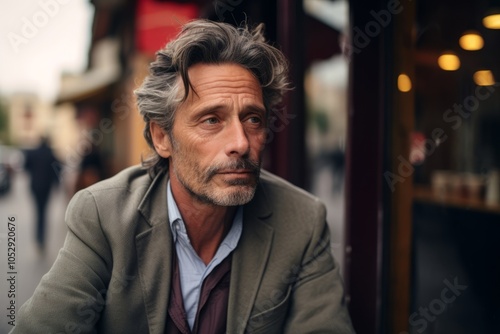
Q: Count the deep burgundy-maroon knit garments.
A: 1